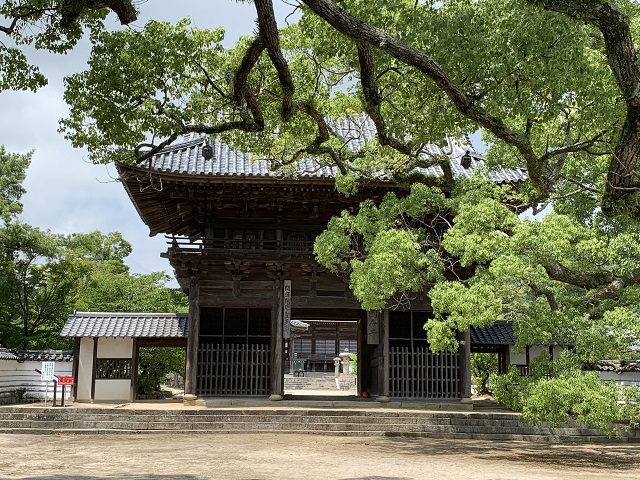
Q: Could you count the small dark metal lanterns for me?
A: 2